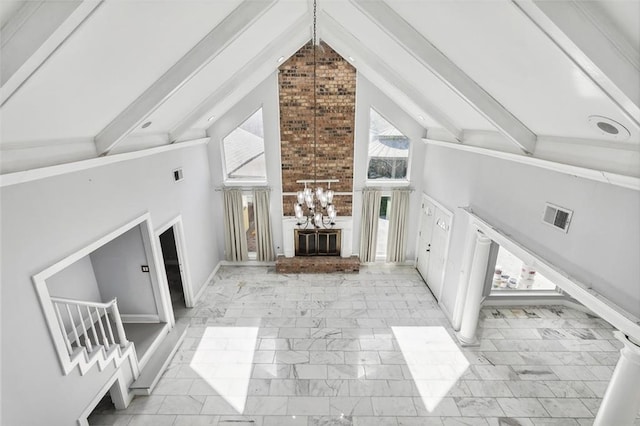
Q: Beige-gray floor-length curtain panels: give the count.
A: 4